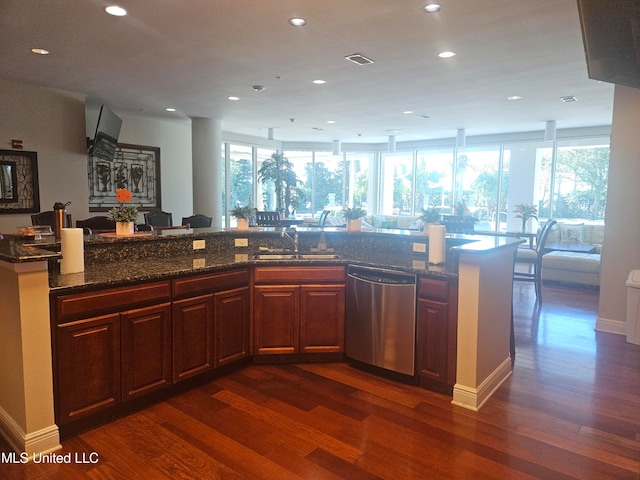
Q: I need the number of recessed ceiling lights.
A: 11